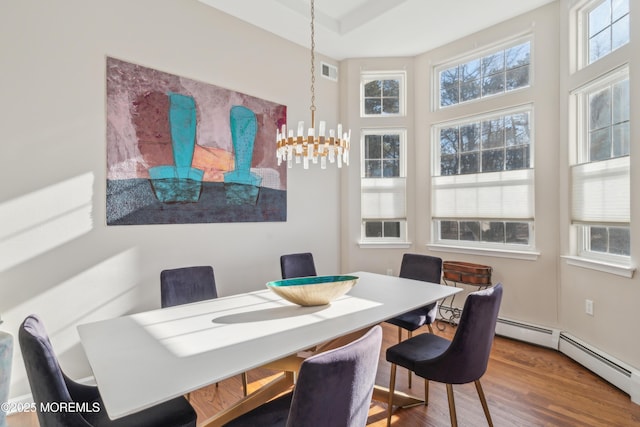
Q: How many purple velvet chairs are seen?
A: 6